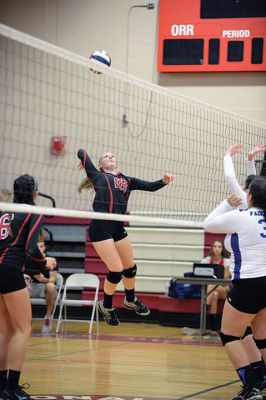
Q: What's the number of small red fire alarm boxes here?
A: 1